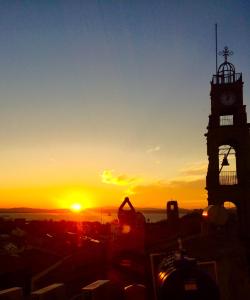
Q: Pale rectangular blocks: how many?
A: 3